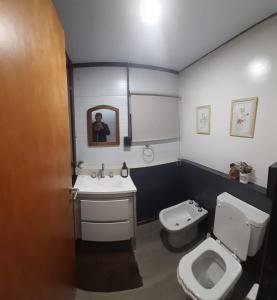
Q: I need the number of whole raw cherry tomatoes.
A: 0